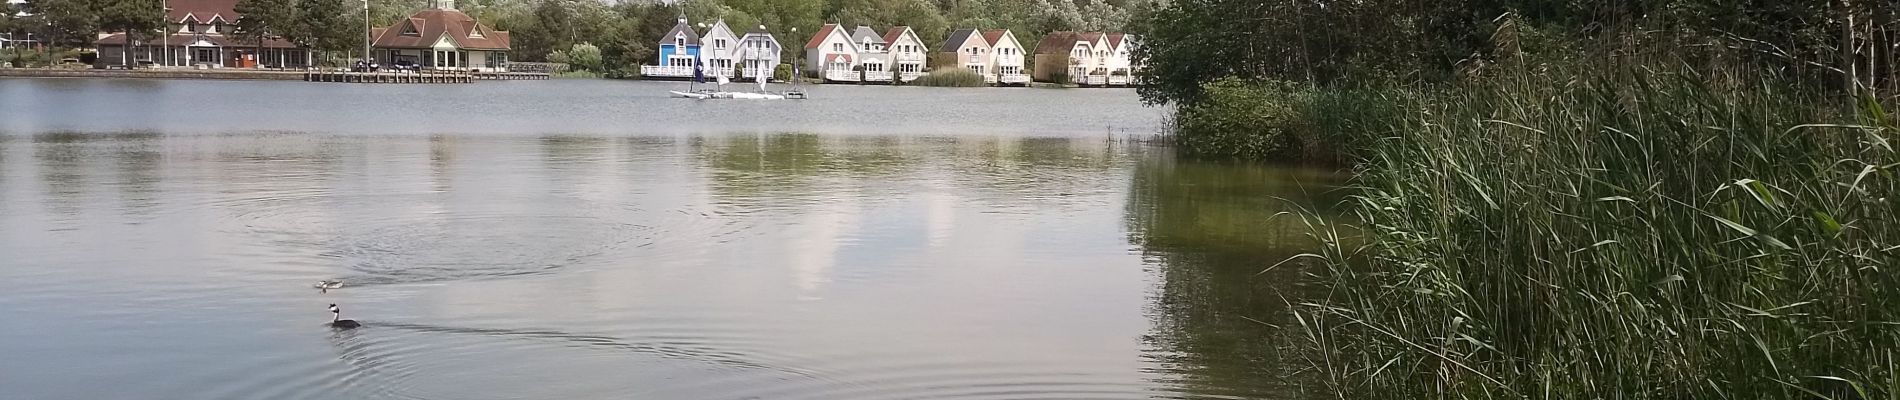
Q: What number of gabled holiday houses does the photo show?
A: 11